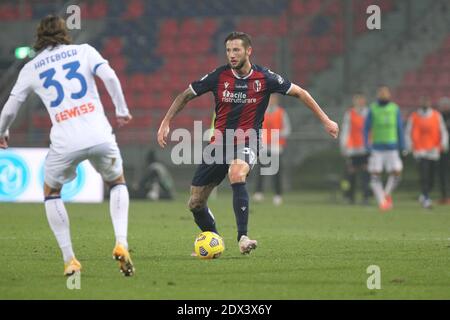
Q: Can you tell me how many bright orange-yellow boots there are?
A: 2